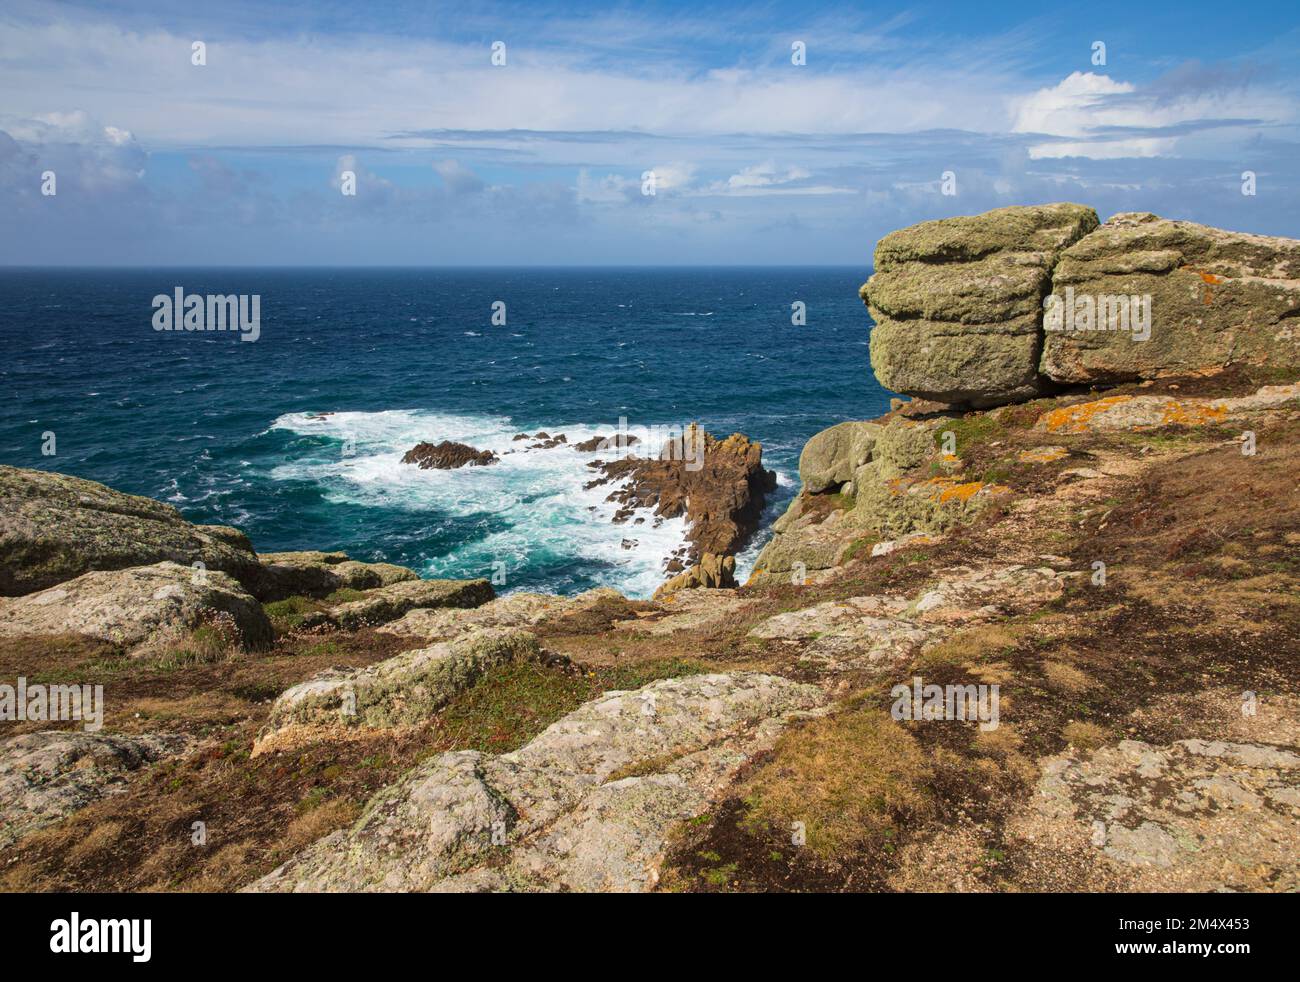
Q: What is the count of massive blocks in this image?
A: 2